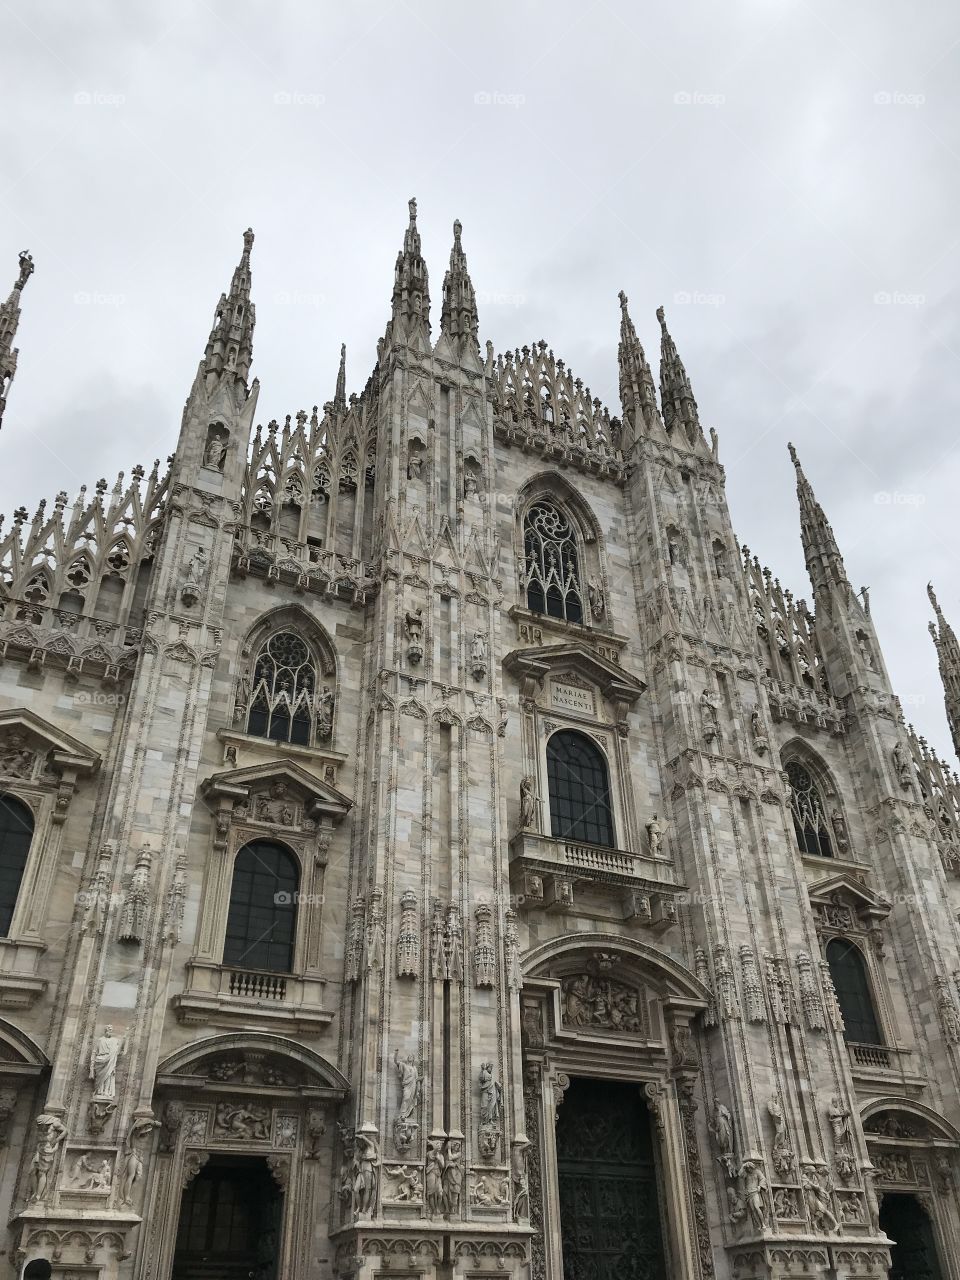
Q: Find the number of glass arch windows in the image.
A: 7